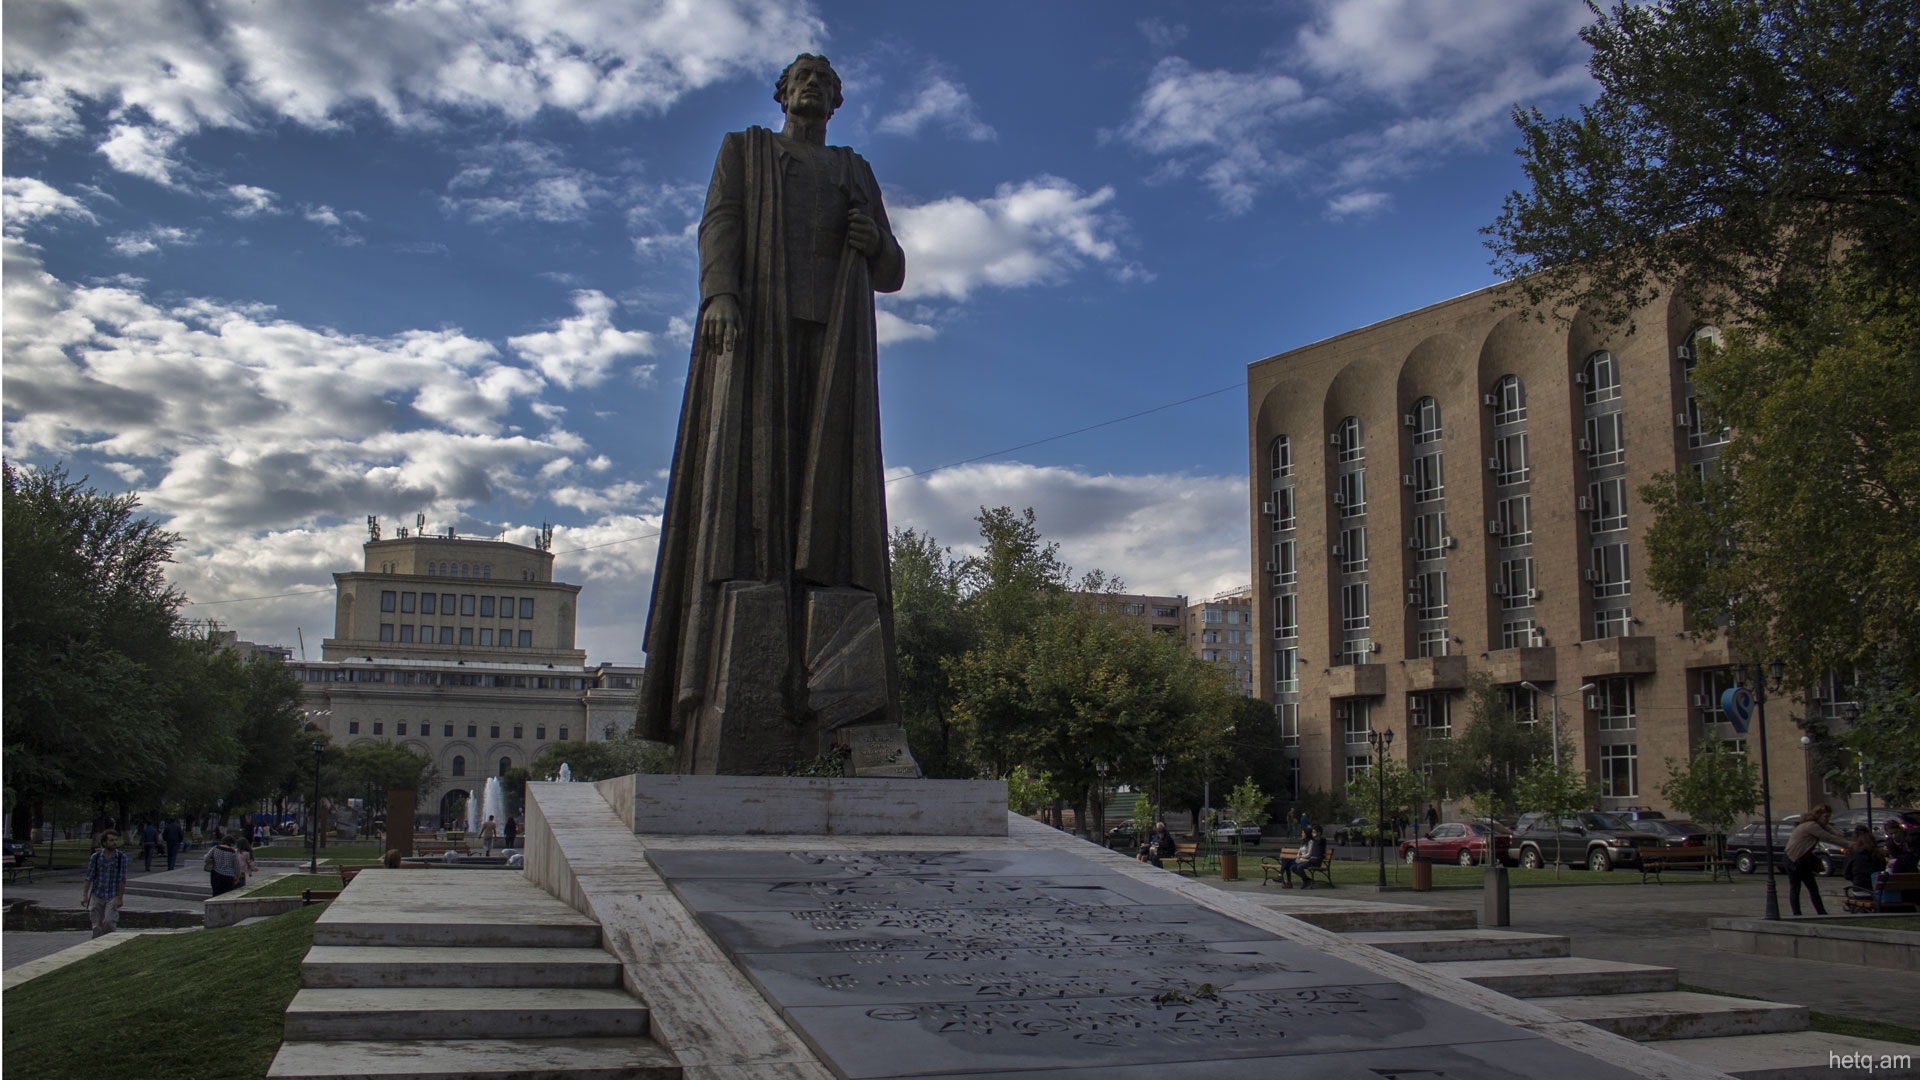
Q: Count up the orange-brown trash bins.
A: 2